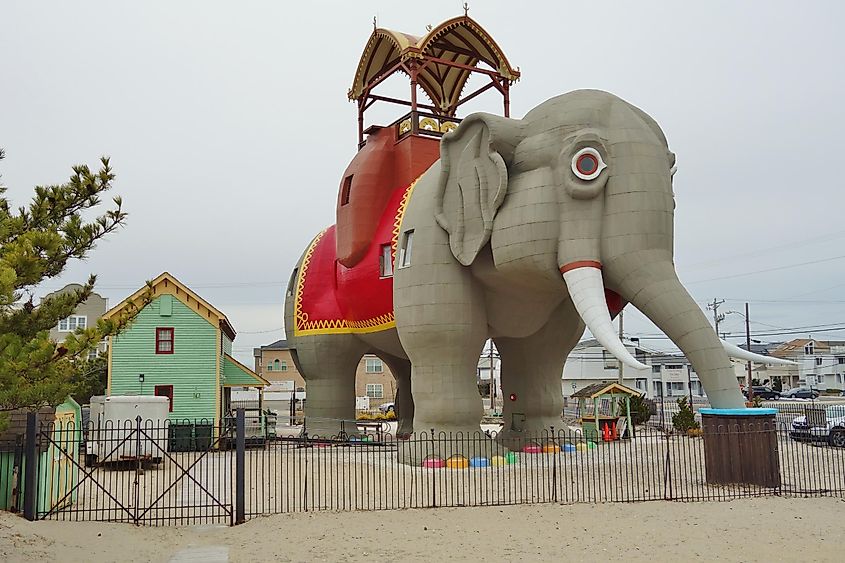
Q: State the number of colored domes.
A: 10